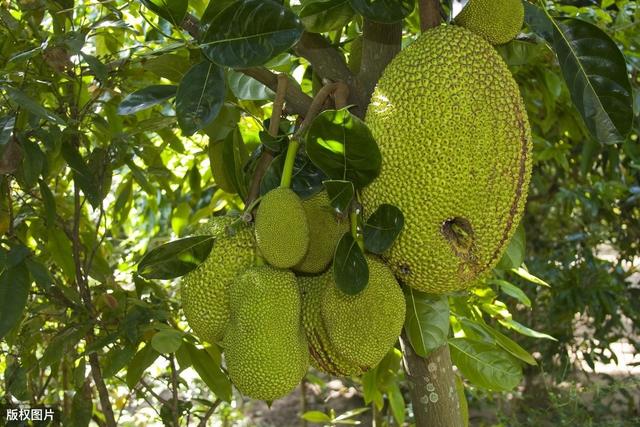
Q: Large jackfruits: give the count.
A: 1